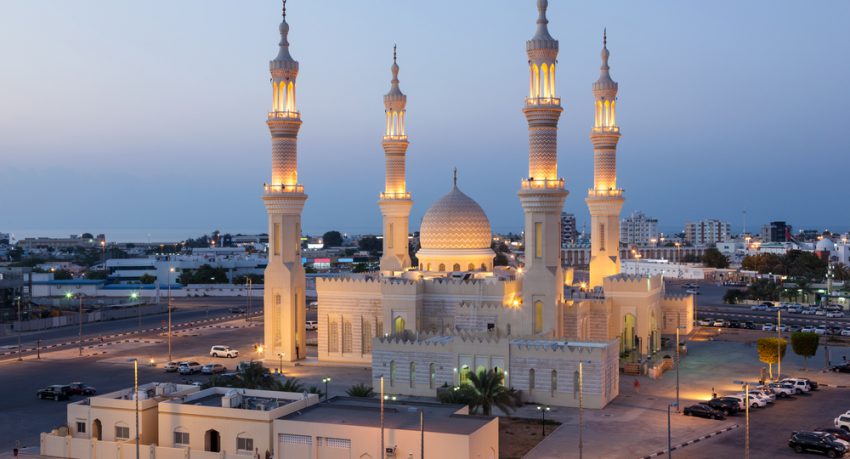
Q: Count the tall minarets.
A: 4